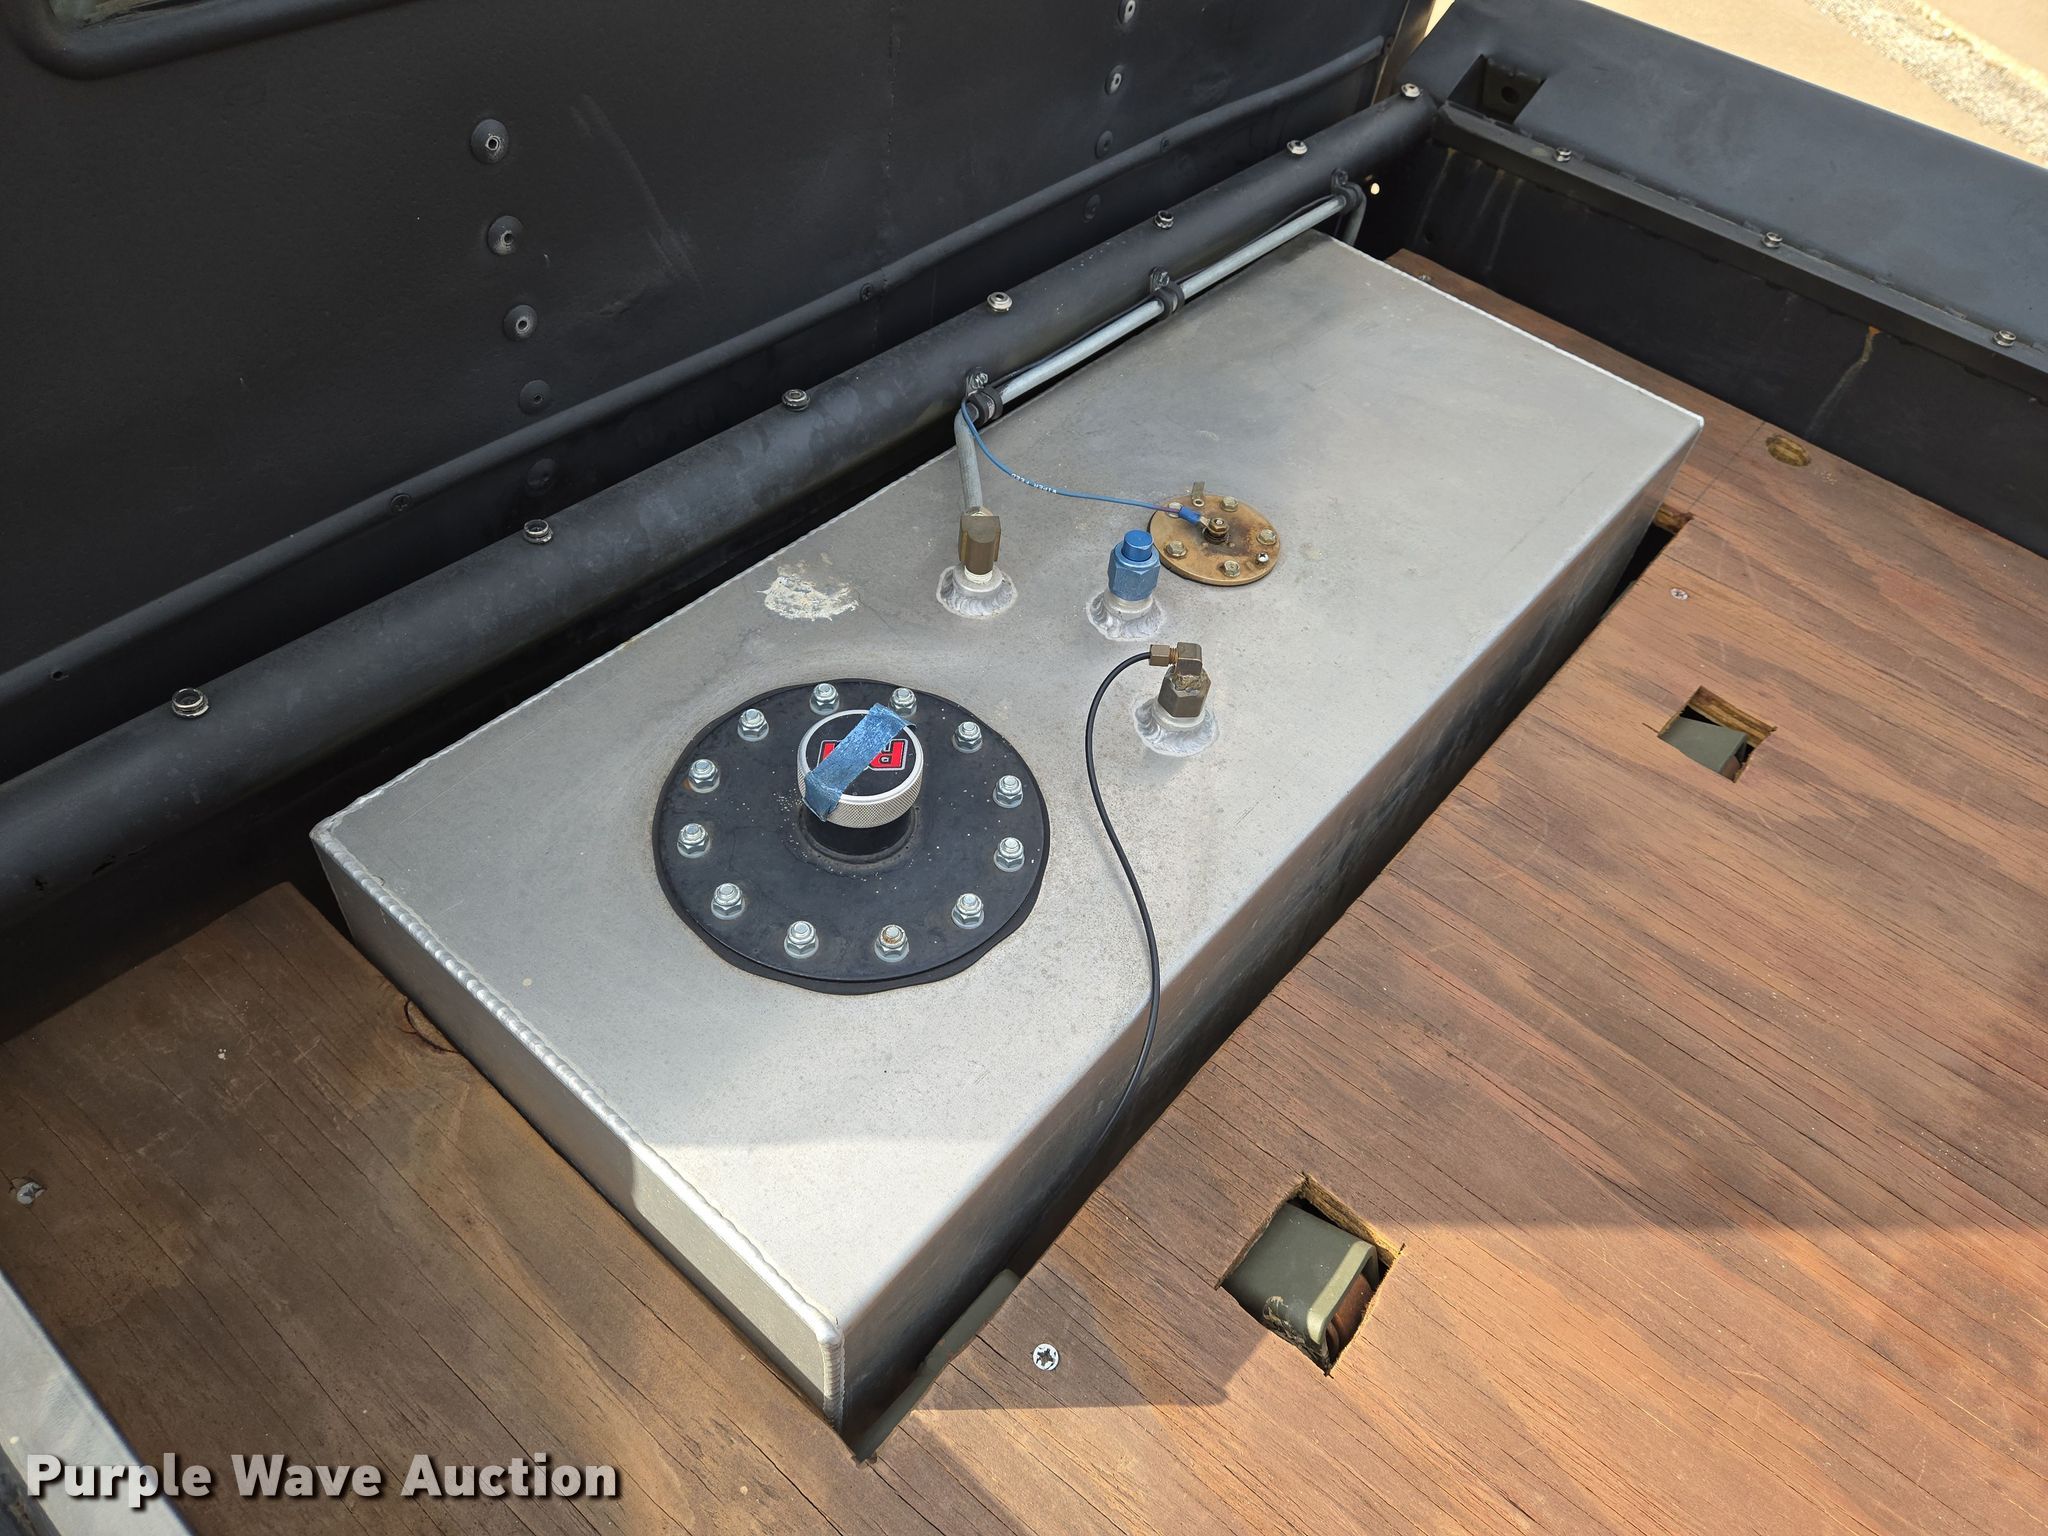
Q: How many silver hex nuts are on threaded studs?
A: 12